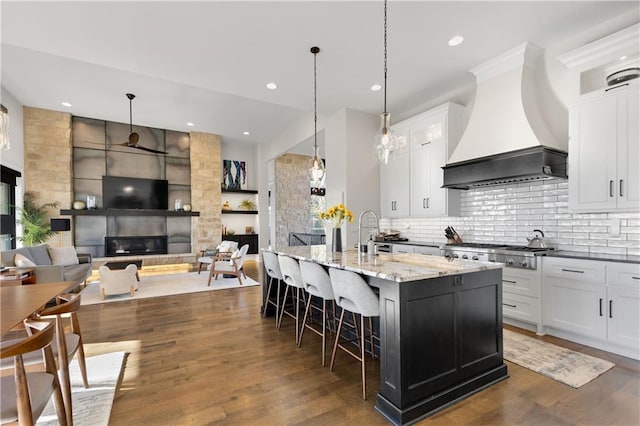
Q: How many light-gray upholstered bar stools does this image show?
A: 4